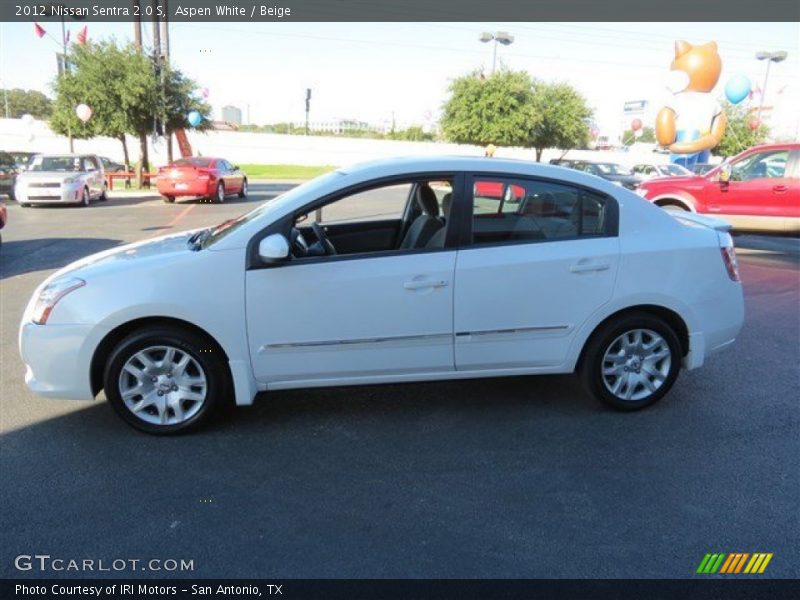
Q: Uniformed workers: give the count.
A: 0